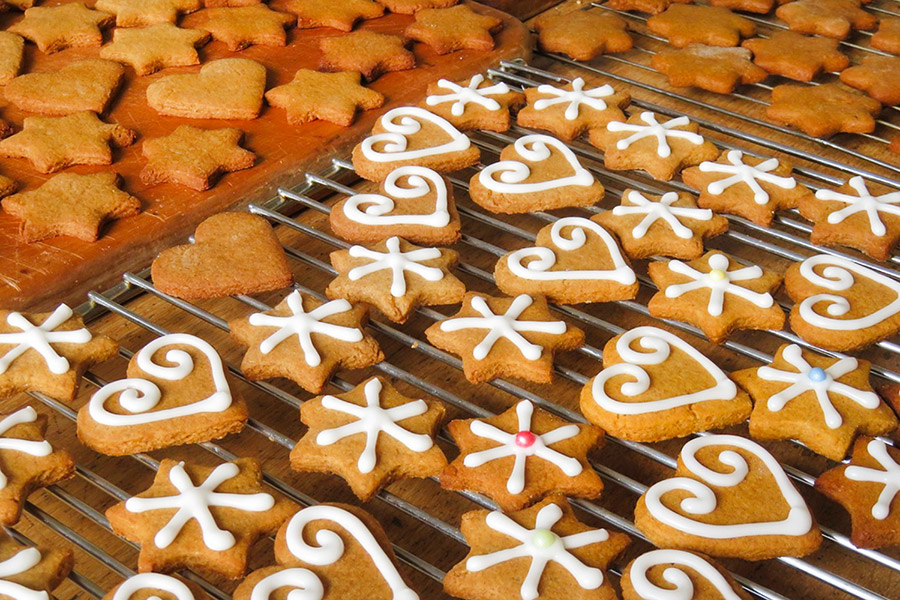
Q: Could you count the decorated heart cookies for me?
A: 11